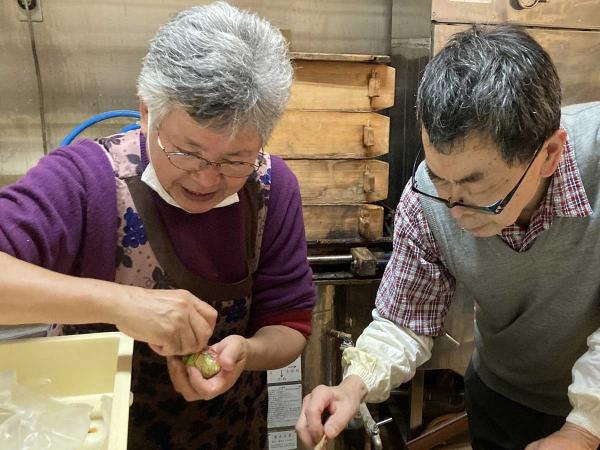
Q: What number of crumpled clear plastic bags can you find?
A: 1